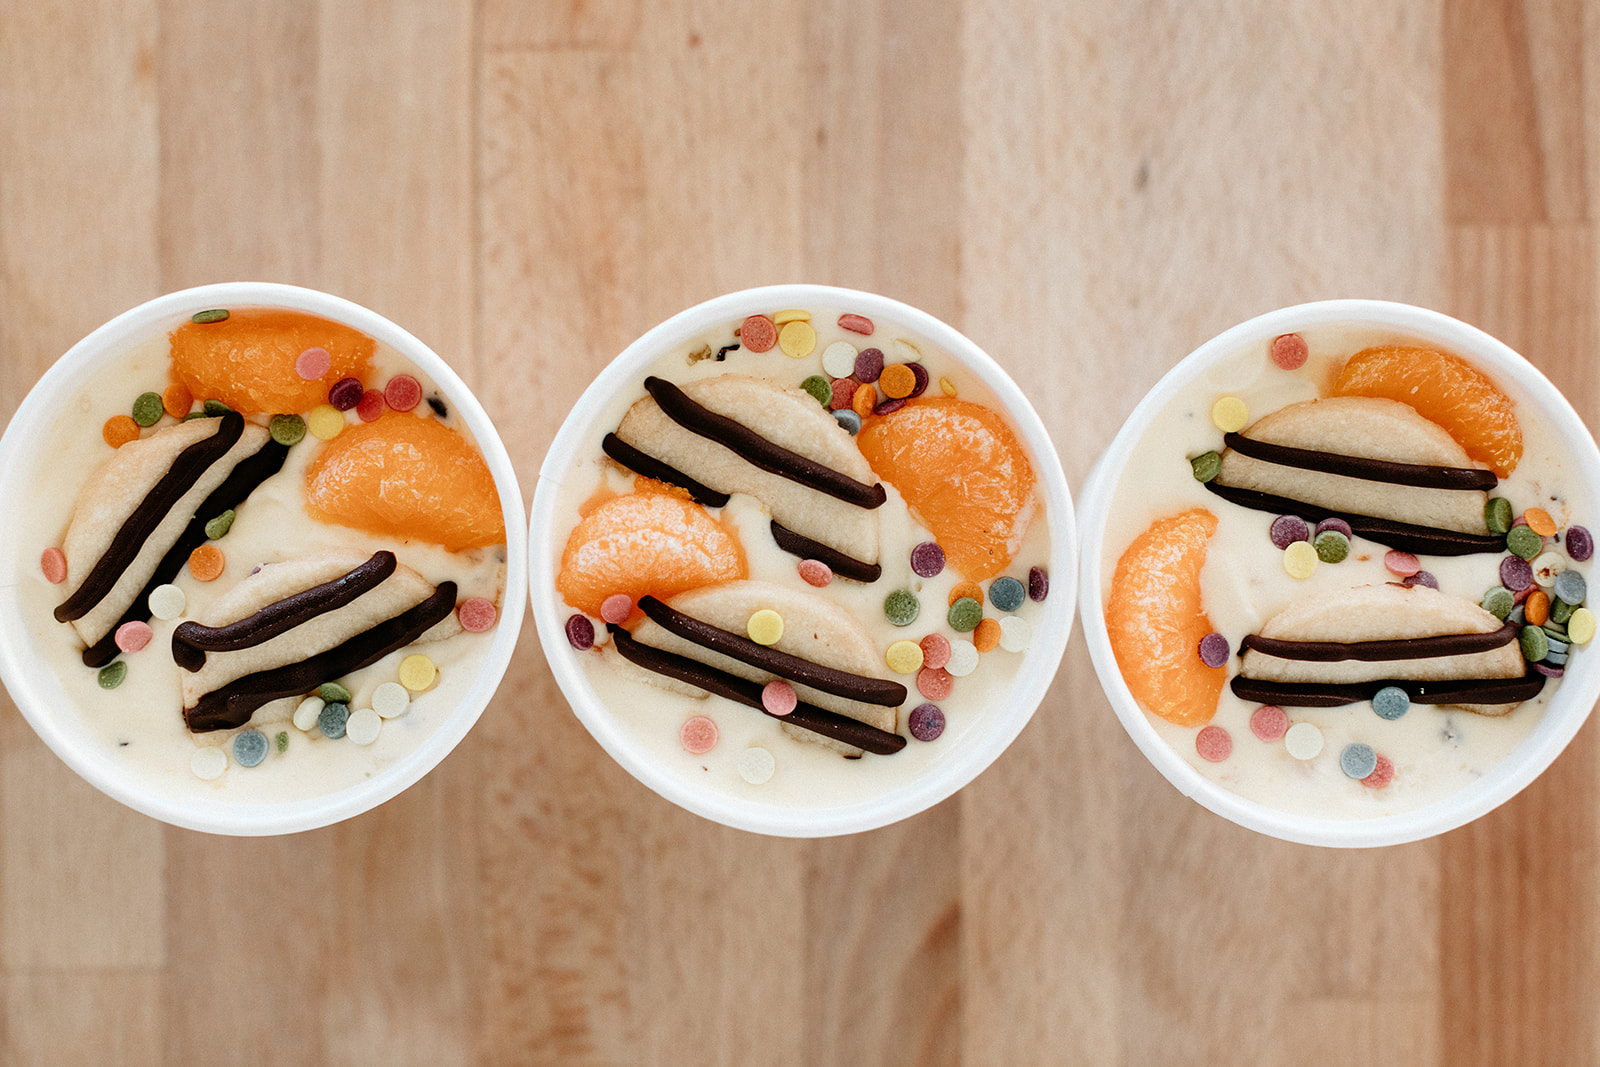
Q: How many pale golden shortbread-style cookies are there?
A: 6